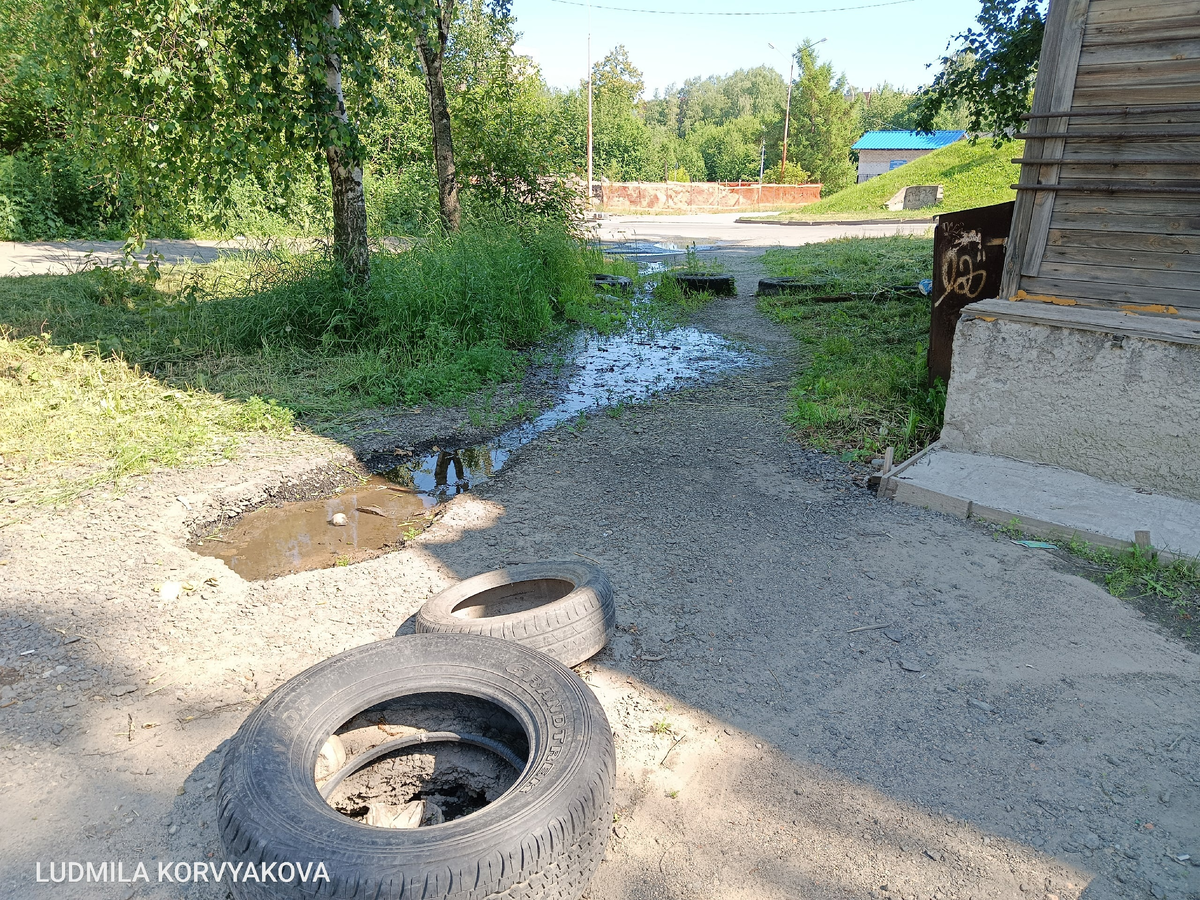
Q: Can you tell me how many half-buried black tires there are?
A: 3